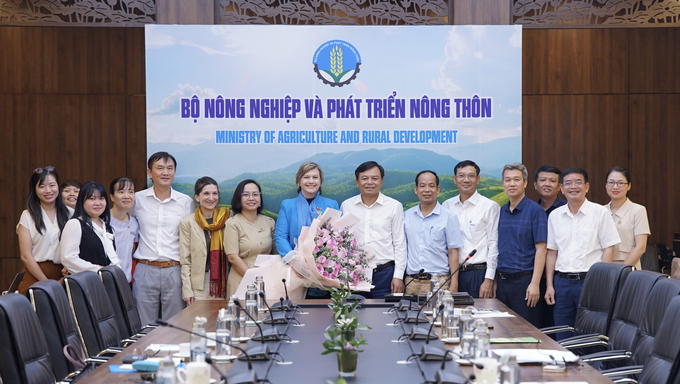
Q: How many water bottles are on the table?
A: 12